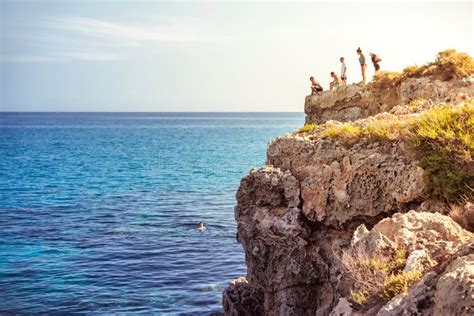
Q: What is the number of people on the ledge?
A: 5